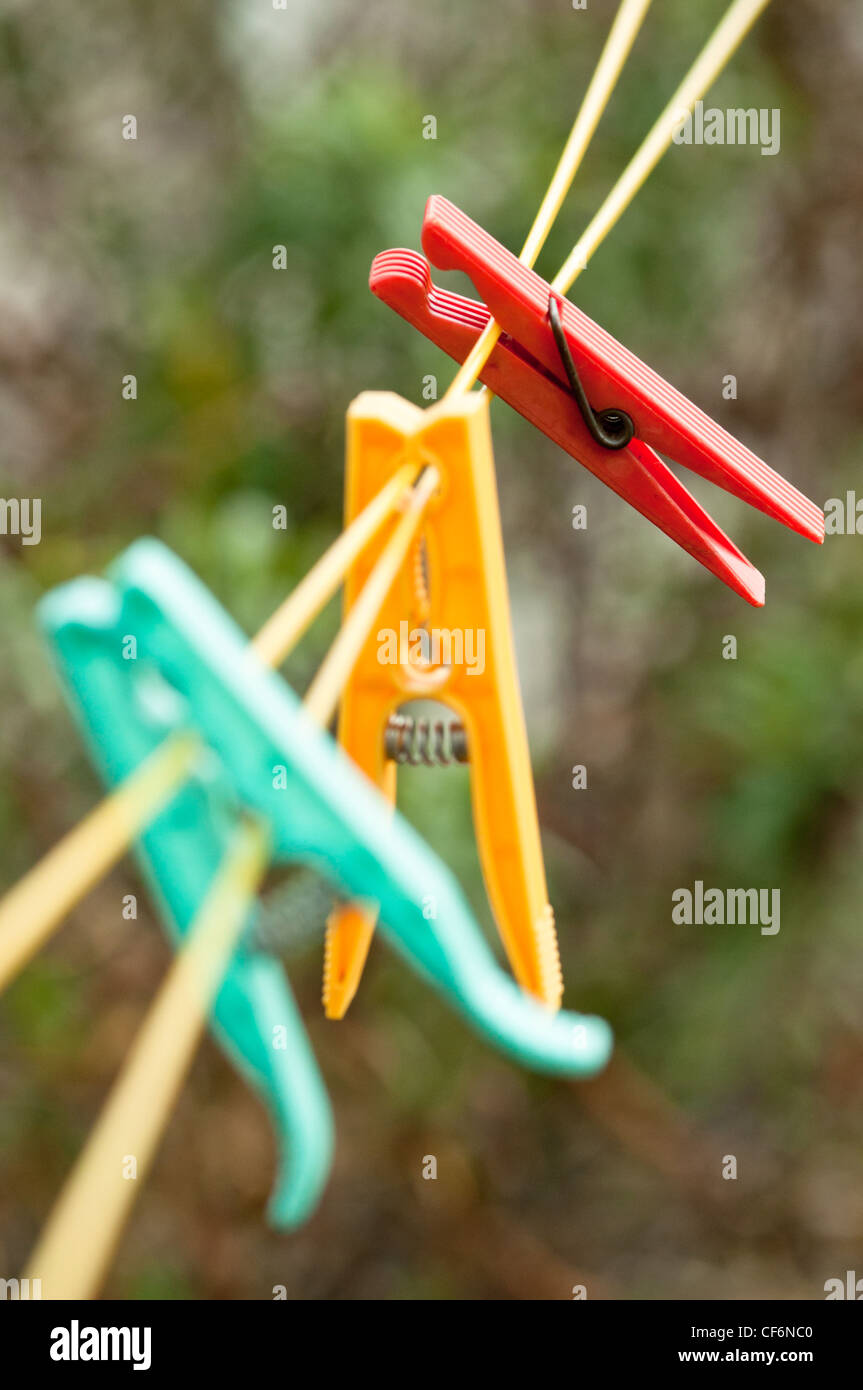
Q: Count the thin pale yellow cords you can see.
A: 2